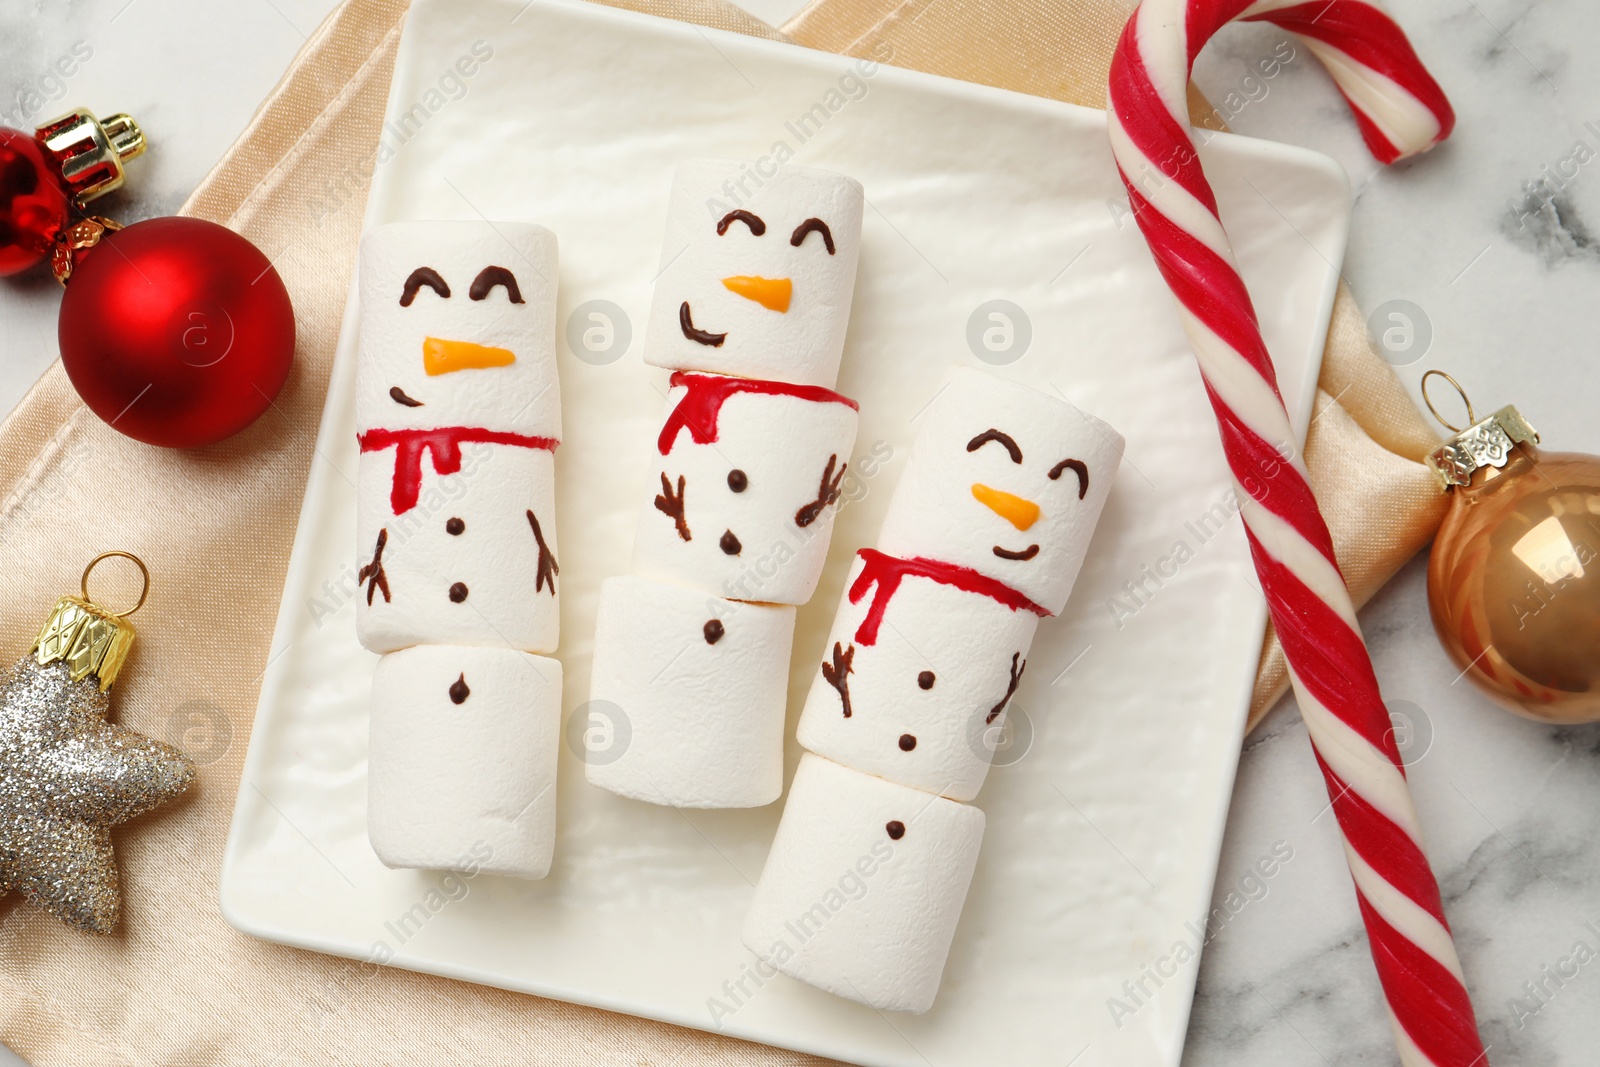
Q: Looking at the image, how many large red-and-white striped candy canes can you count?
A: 1